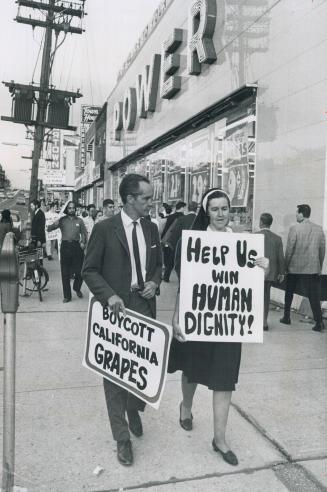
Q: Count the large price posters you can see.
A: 4